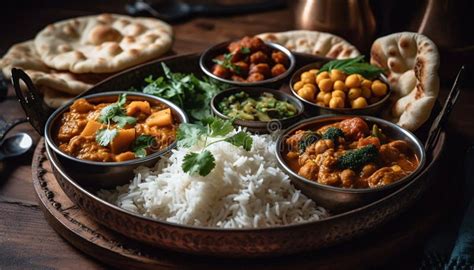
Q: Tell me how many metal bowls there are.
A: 5